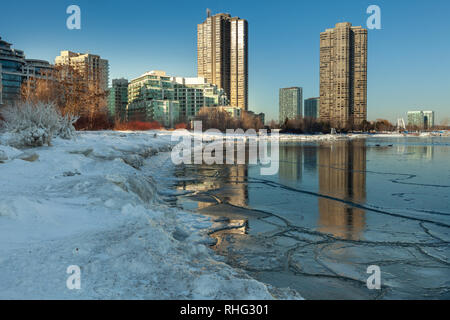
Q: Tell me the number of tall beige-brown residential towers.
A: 2